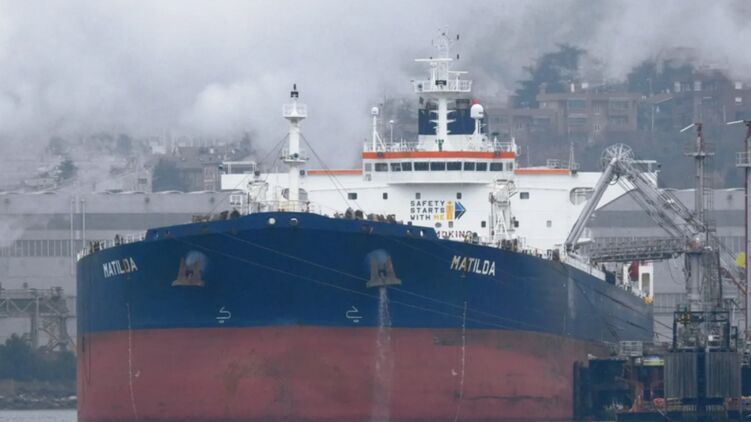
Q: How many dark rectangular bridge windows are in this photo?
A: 9